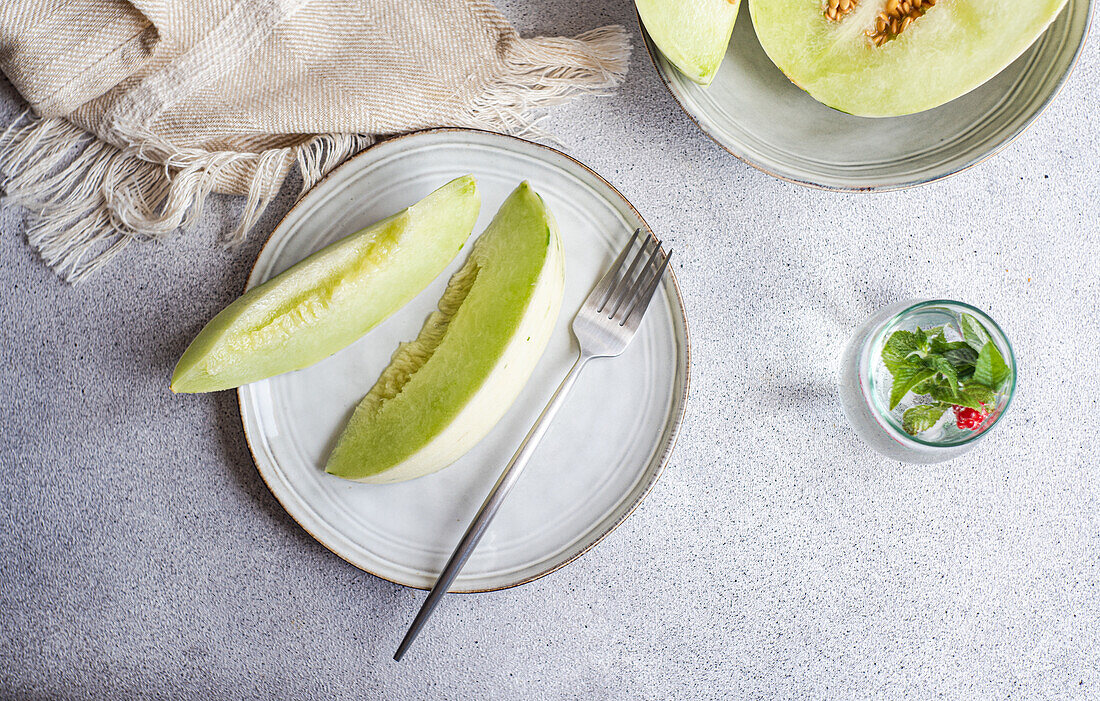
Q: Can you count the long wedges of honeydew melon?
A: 2